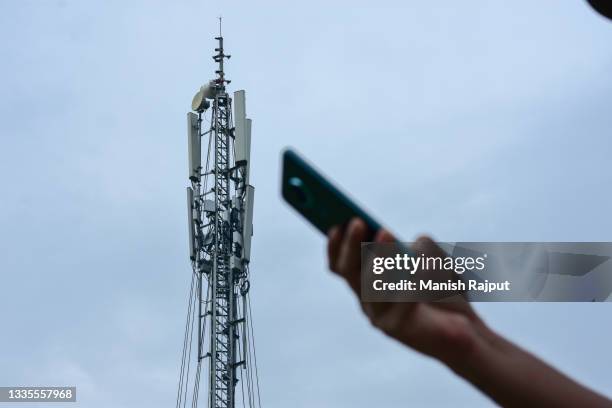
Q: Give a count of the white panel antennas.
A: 5